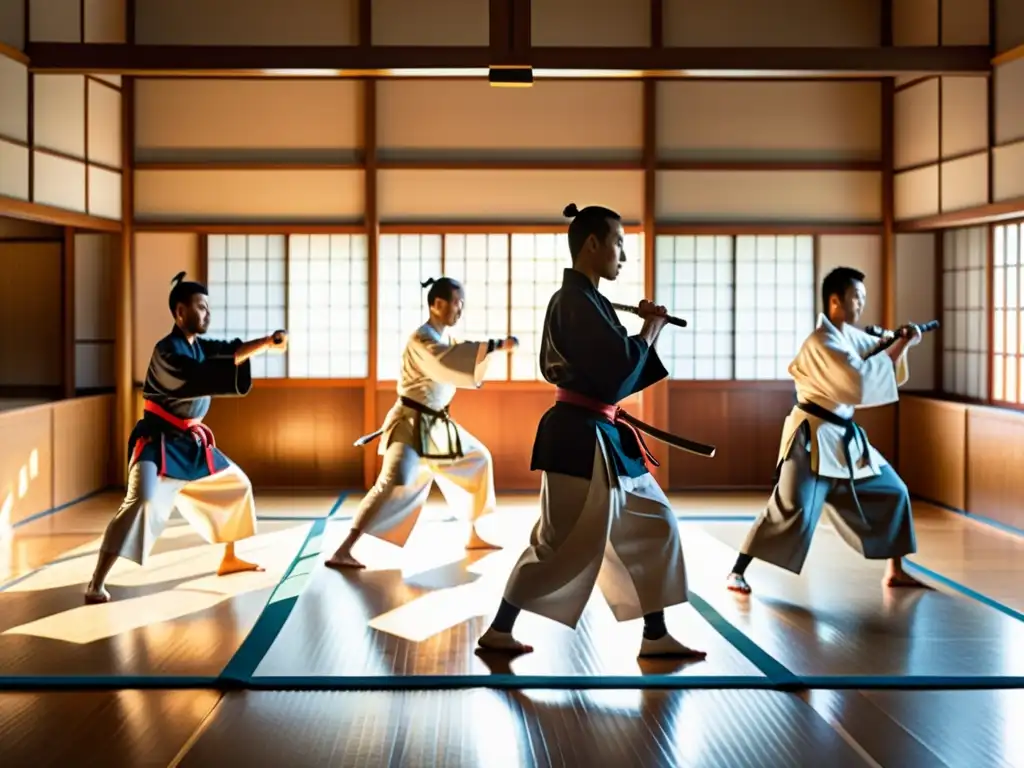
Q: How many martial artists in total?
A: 4